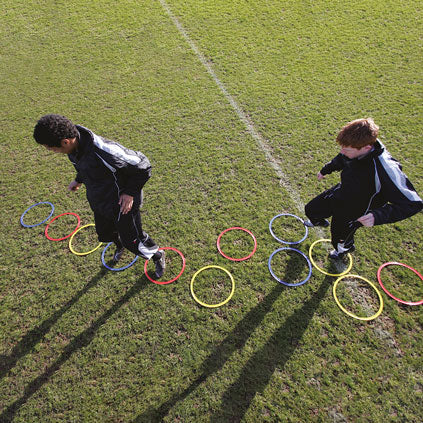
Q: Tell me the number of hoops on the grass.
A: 12